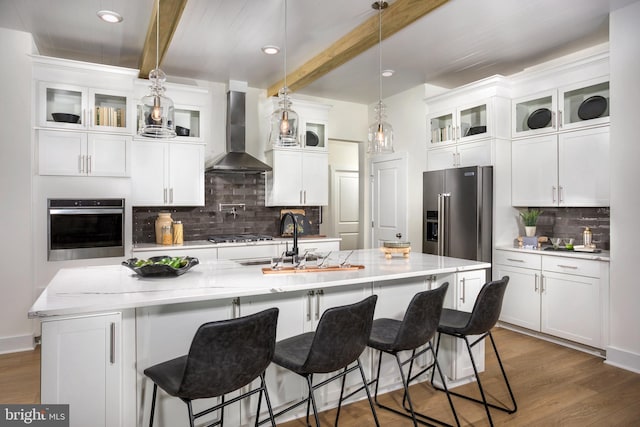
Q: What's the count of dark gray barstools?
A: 4